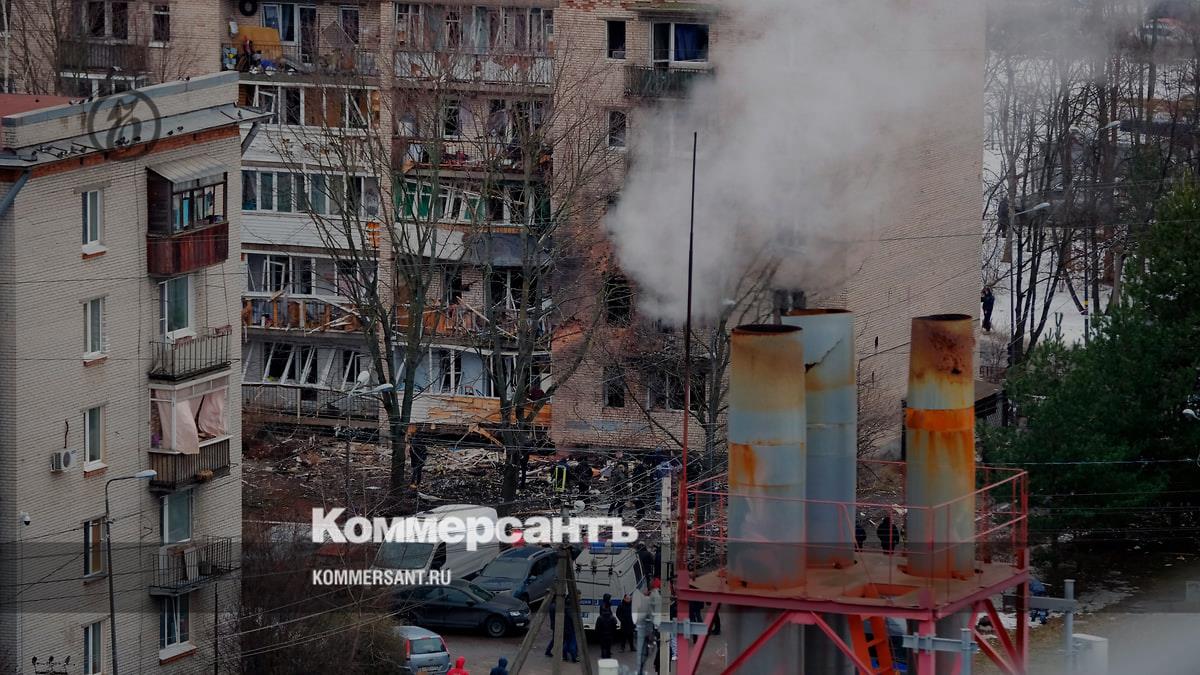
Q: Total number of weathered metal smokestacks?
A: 3